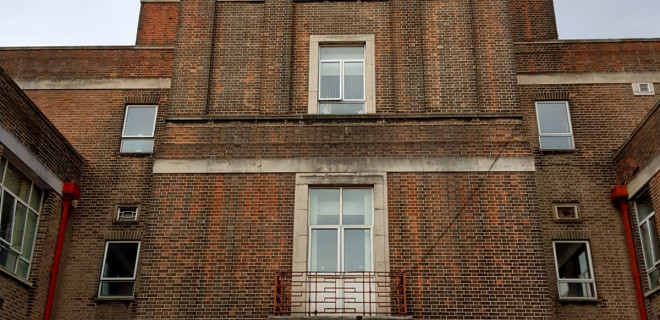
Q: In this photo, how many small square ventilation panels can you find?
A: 3